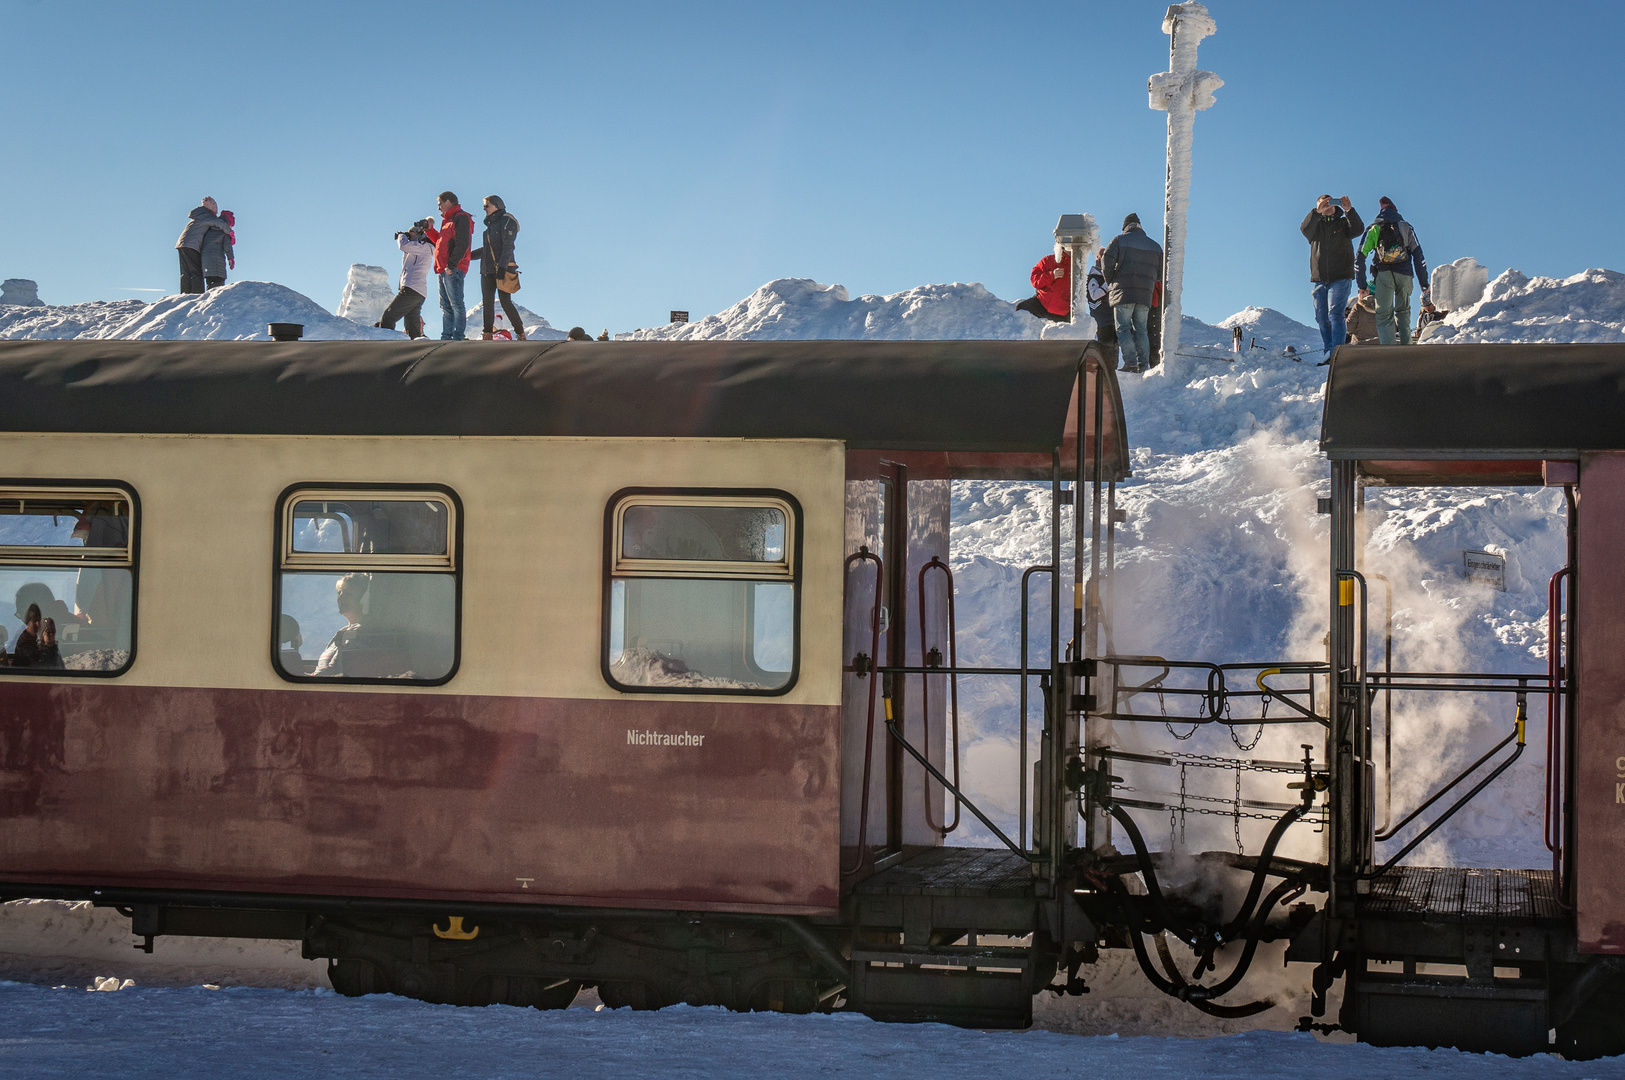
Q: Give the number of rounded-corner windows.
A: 3